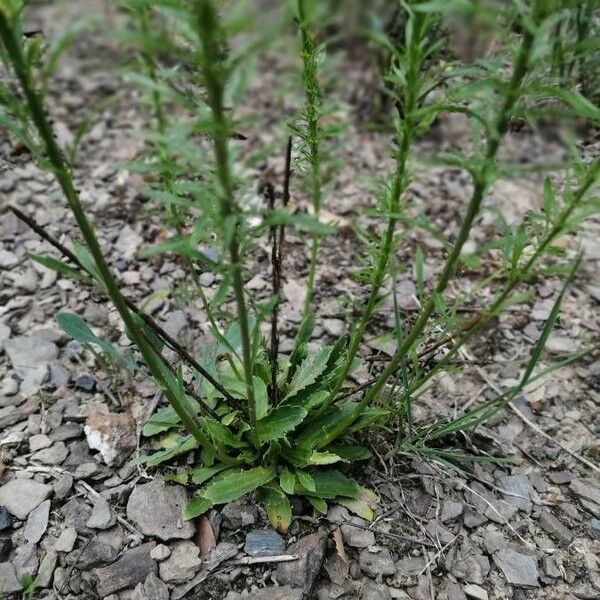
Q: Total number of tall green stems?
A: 7